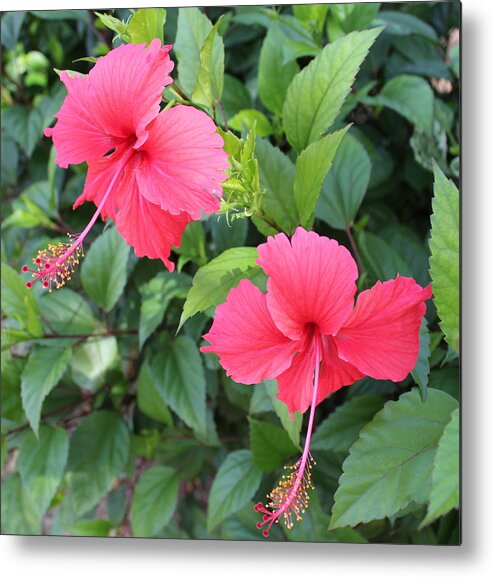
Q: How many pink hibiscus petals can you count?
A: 10